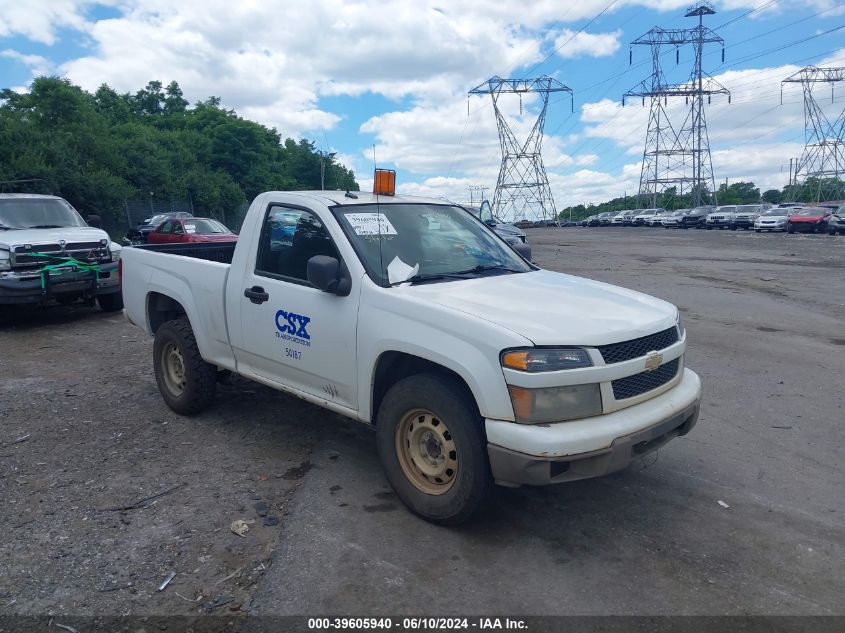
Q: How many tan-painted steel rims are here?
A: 2